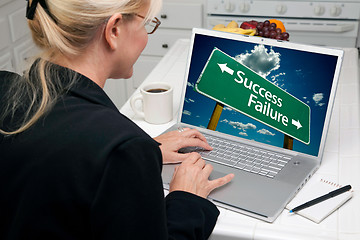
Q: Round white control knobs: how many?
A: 5